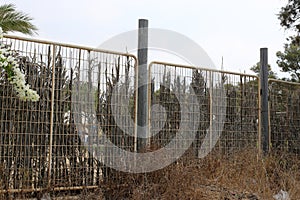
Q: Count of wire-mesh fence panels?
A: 3